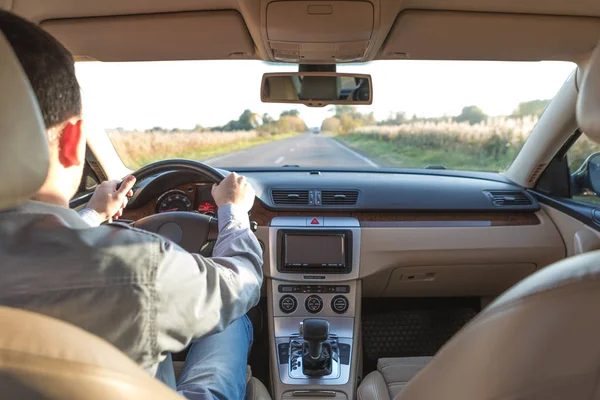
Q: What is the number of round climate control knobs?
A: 3